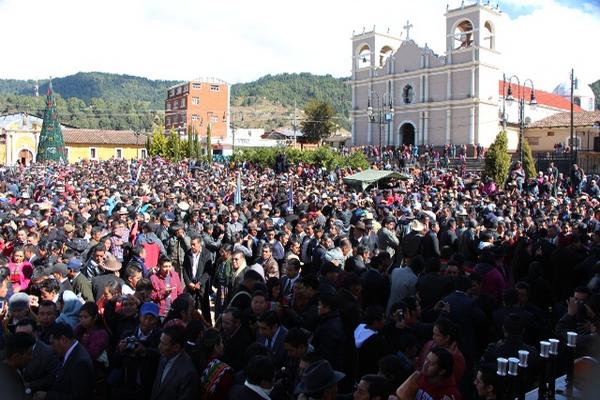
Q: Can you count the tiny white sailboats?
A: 0